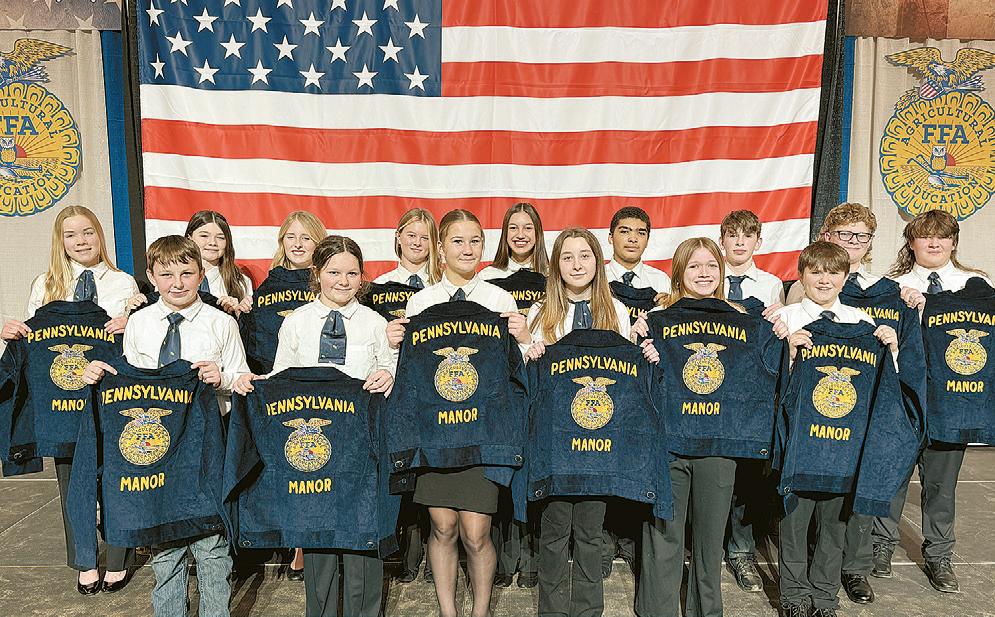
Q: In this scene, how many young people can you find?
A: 15